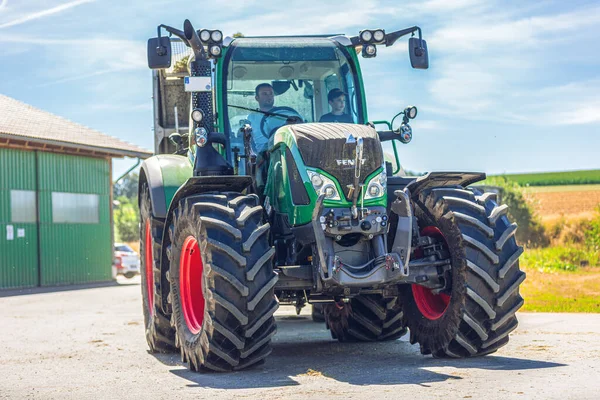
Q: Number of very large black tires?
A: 4